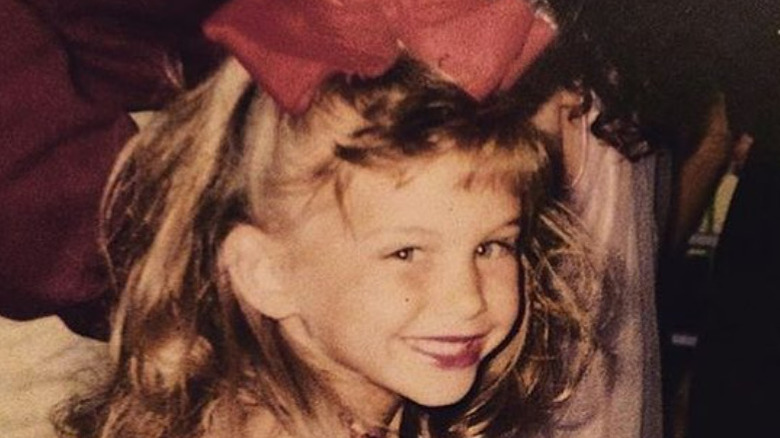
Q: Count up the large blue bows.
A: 0